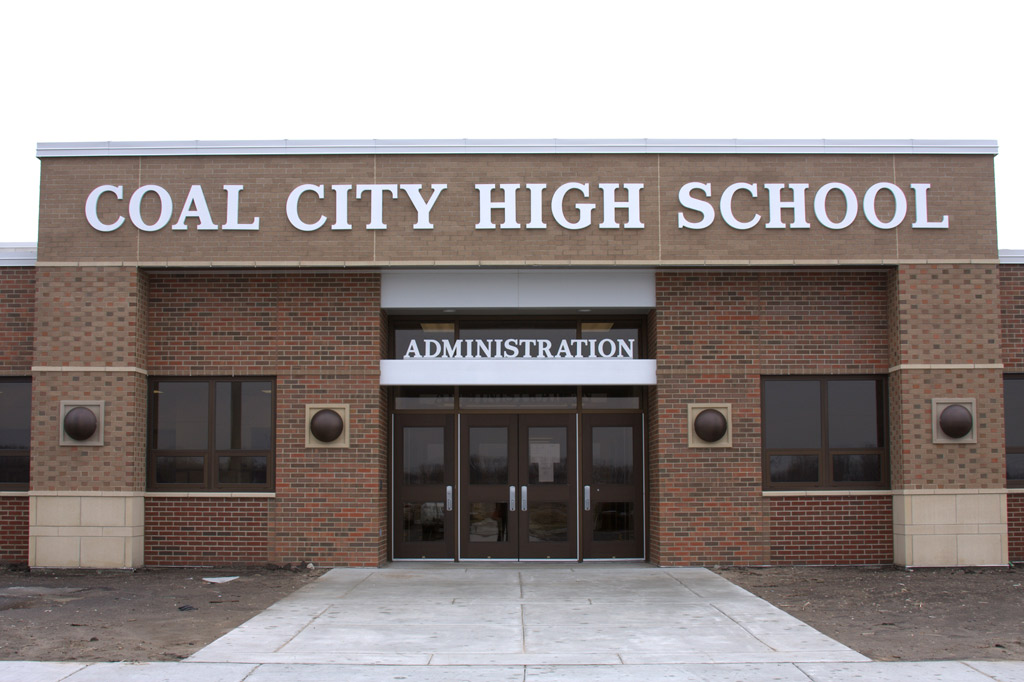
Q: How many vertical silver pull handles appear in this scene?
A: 4